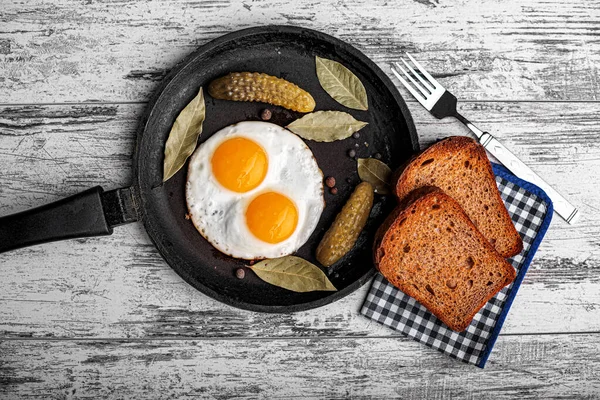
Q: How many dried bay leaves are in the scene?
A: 5